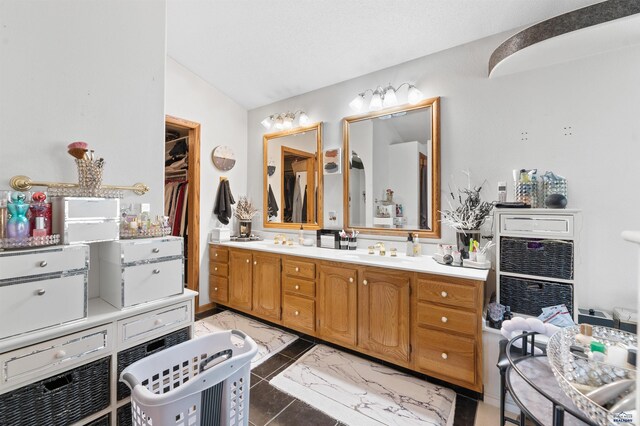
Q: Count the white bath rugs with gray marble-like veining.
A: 2